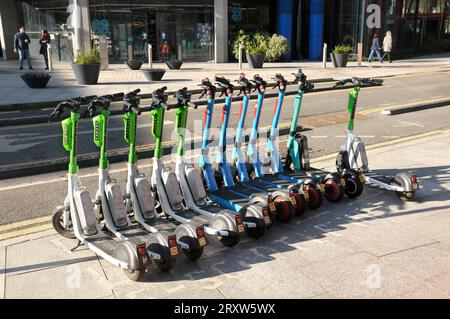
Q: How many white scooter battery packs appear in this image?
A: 6